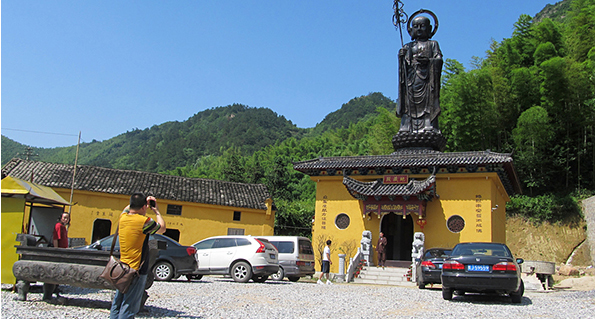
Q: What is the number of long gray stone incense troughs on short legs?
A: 1